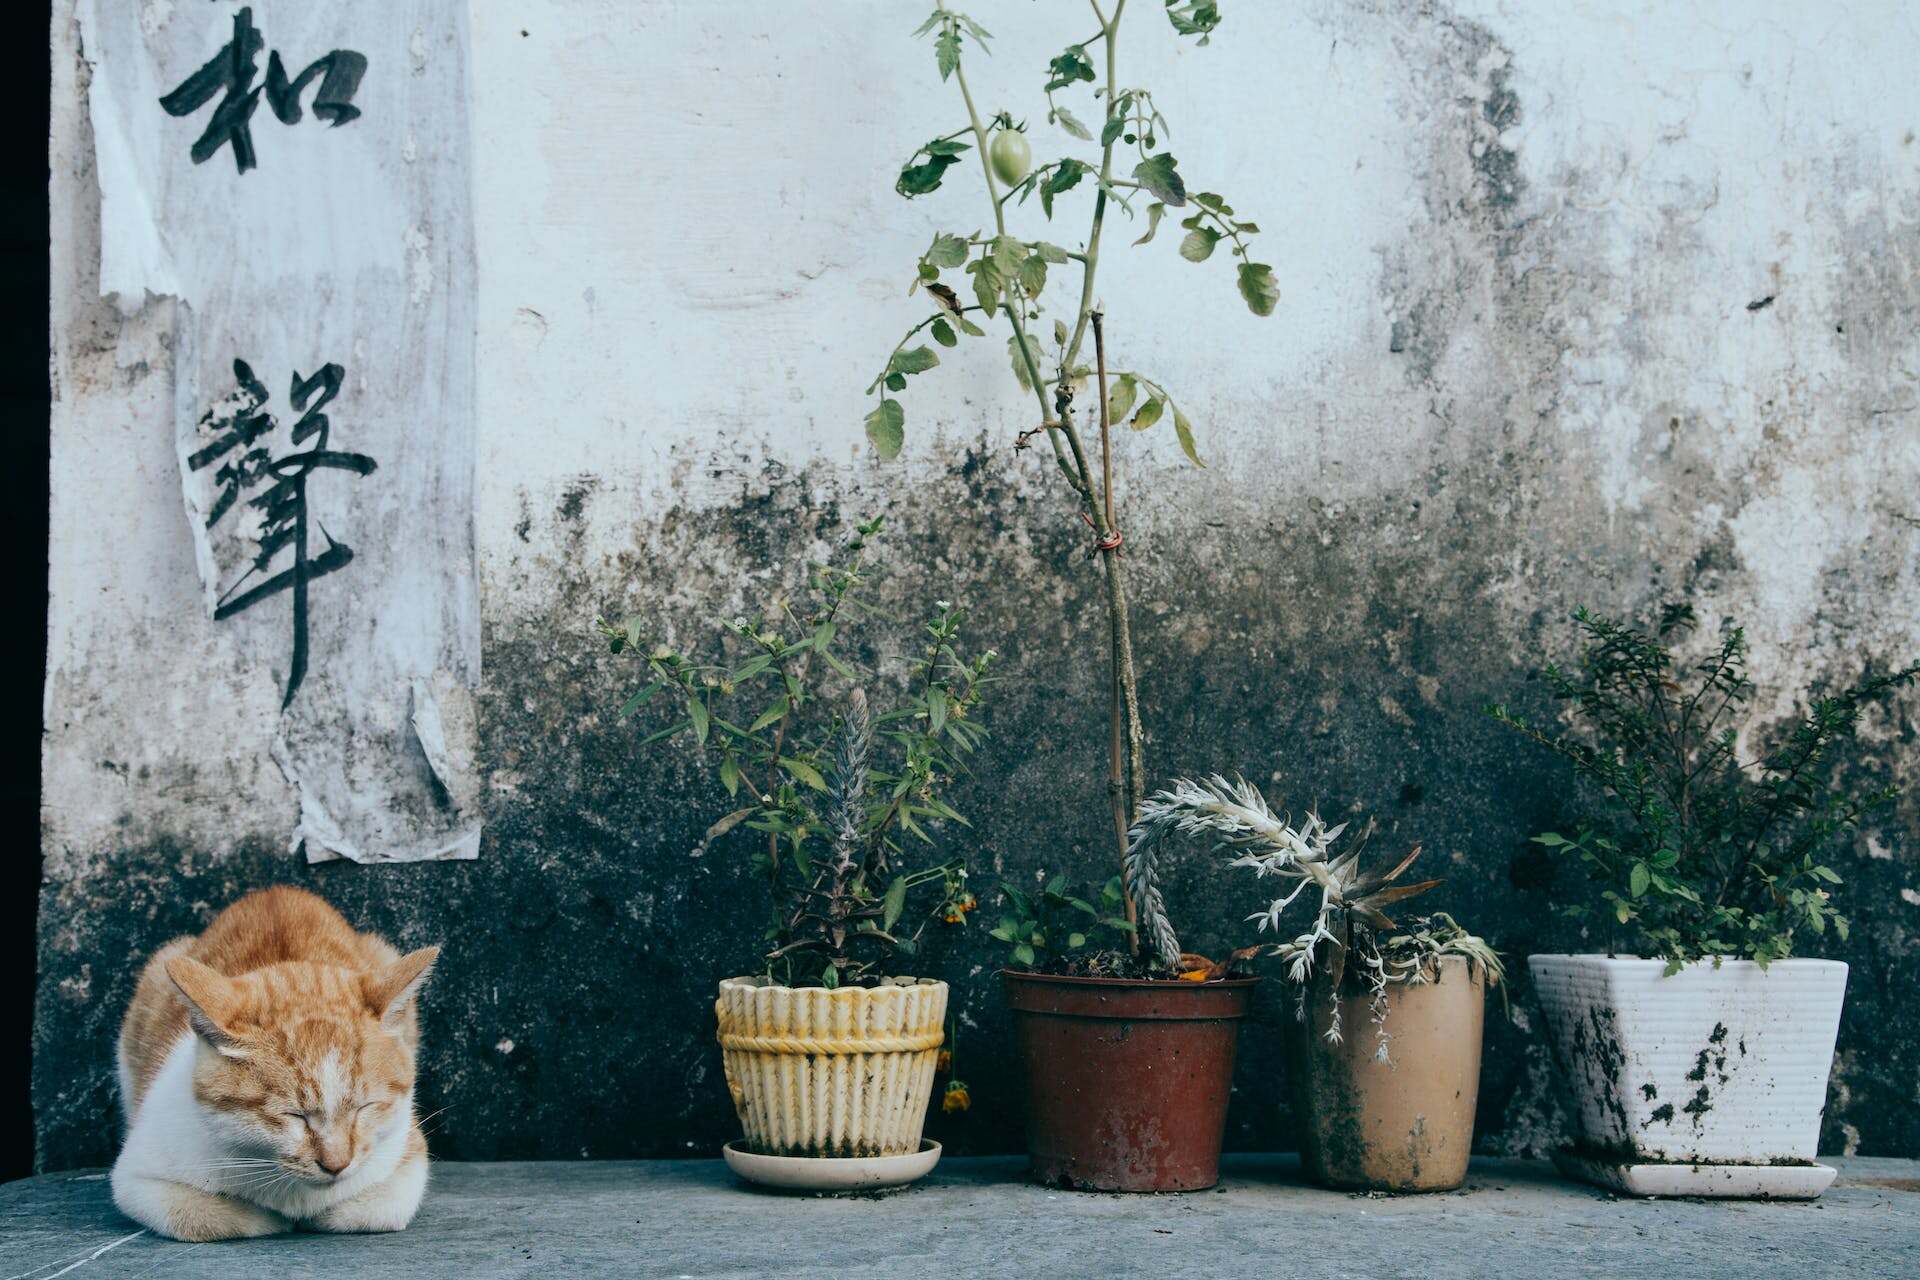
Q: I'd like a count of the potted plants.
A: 4